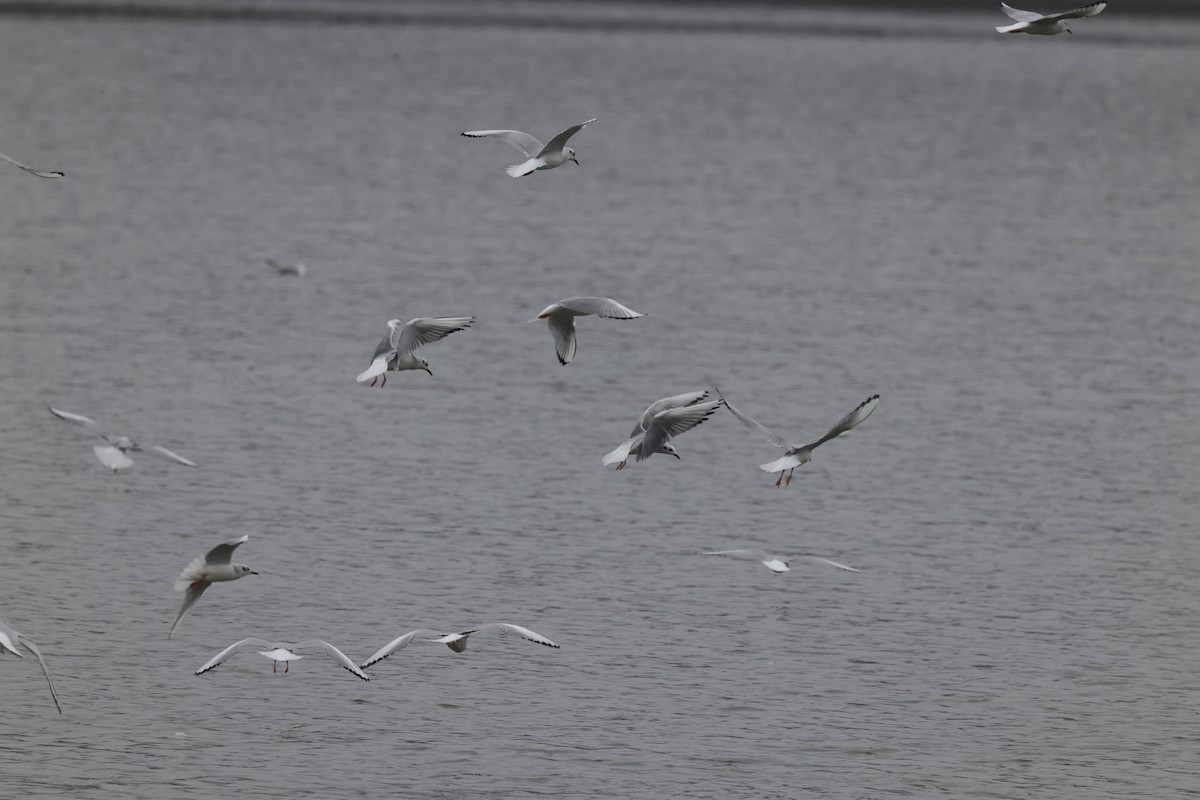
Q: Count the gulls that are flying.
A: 14